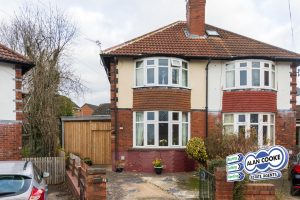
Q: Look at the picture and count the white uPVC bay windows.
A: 4